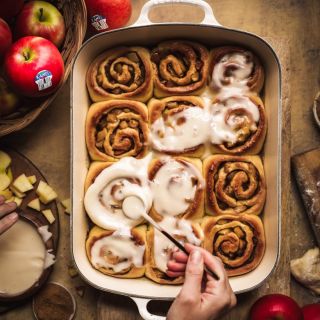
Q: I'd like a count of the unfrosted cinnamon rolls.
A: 5